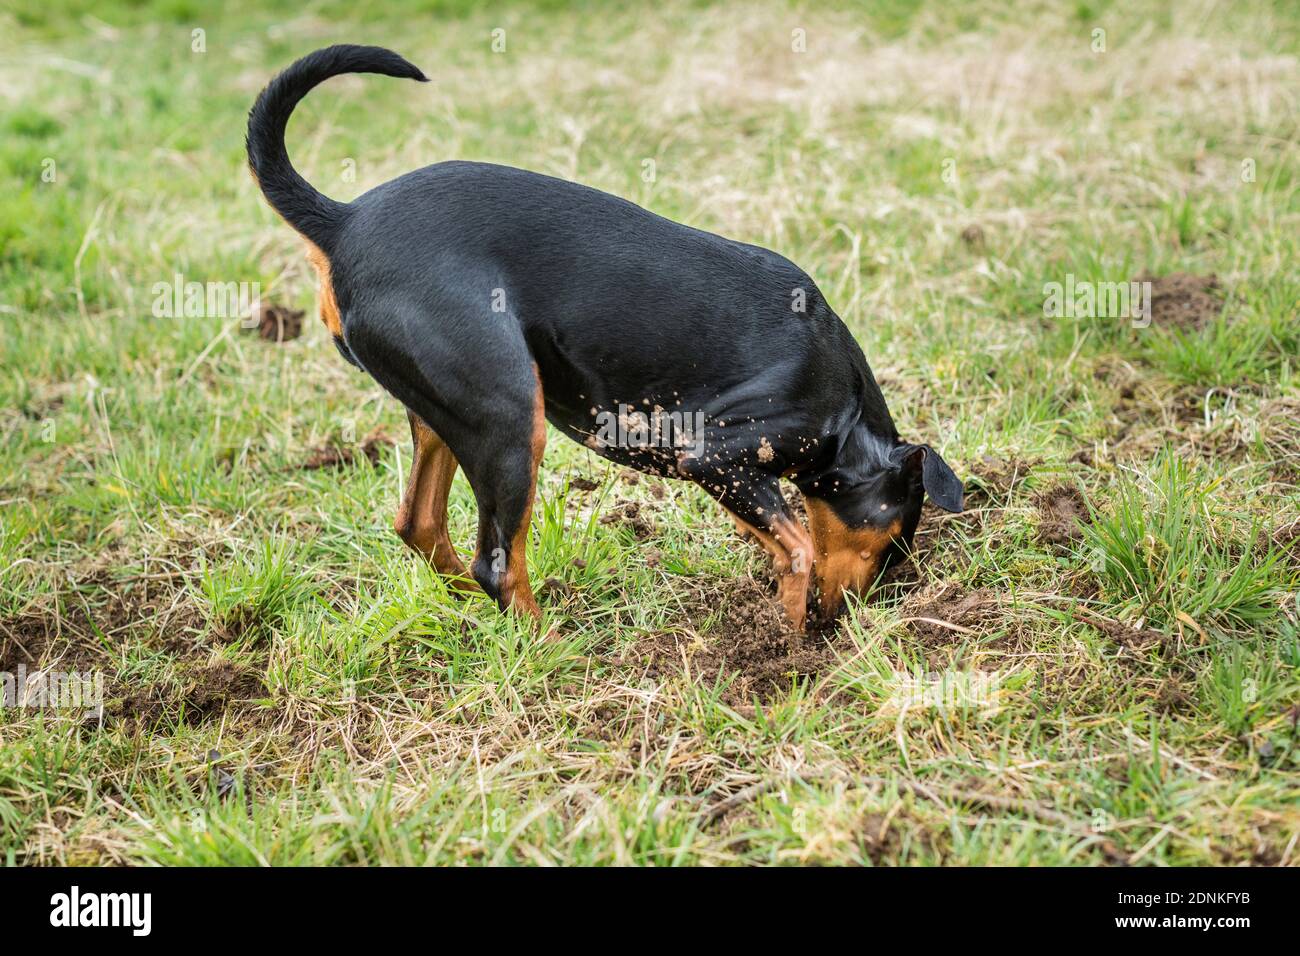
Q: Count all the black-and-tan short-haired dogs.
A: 1